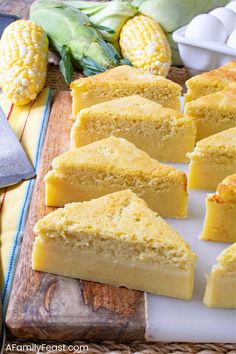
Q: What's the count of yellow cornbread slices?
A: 9